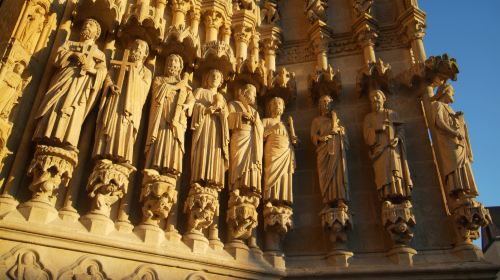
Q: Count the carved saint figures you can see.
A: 9